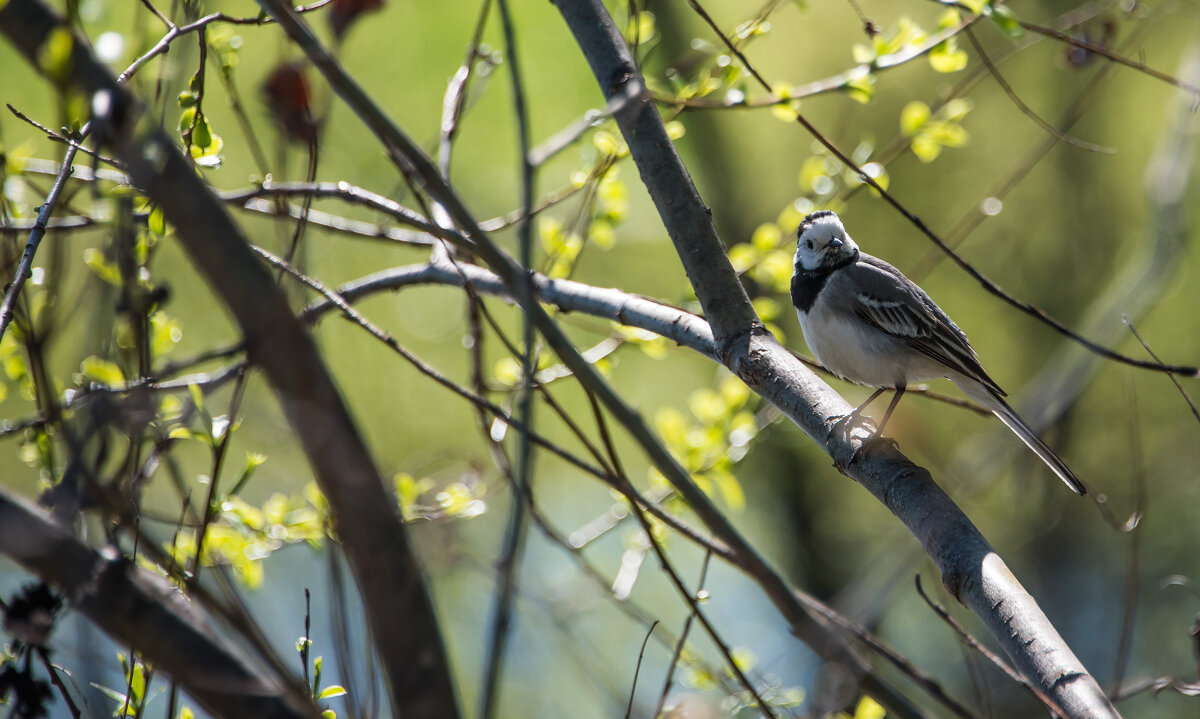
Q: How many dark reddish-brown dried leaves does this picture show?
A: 2